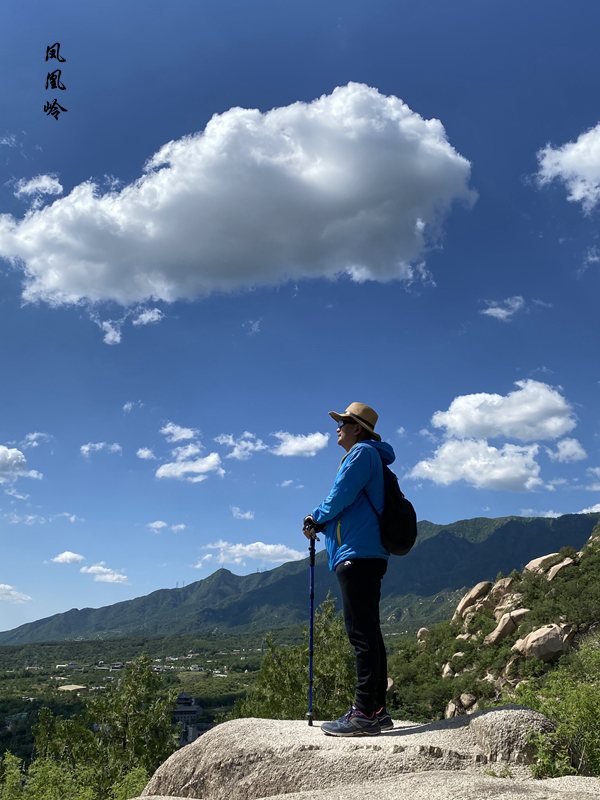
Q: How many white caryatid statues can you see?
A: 0